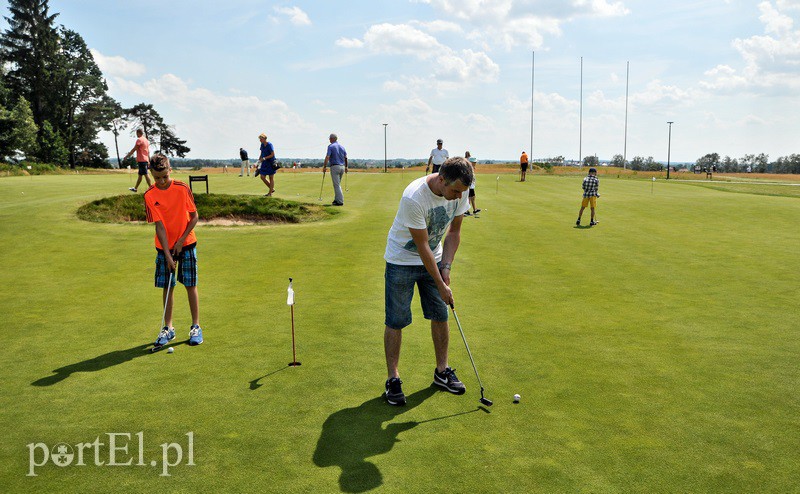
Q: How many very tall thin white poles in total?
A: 3